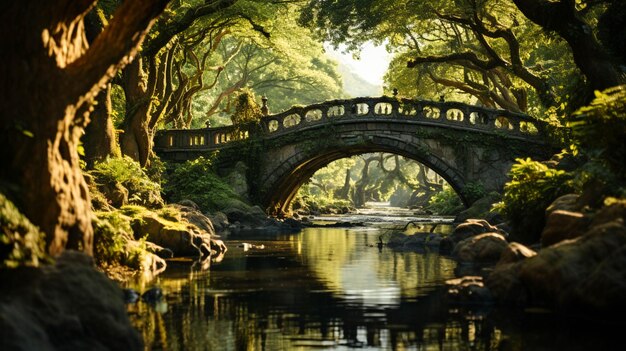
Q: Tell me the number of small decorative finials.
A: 4